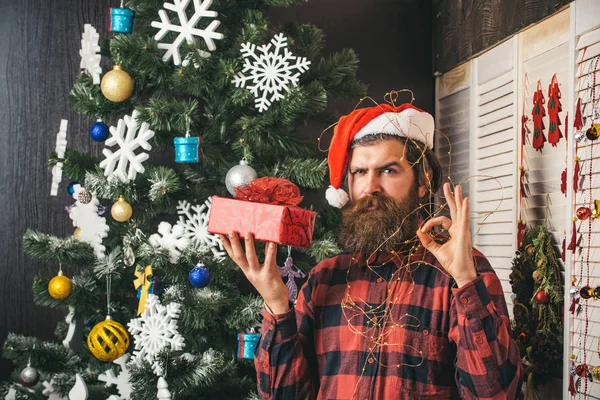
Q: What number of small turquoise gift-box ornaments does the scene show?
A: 3